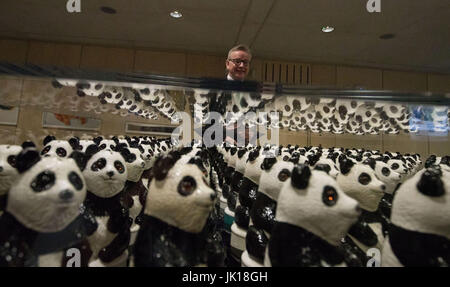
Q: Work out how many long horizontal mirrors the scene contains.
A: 1